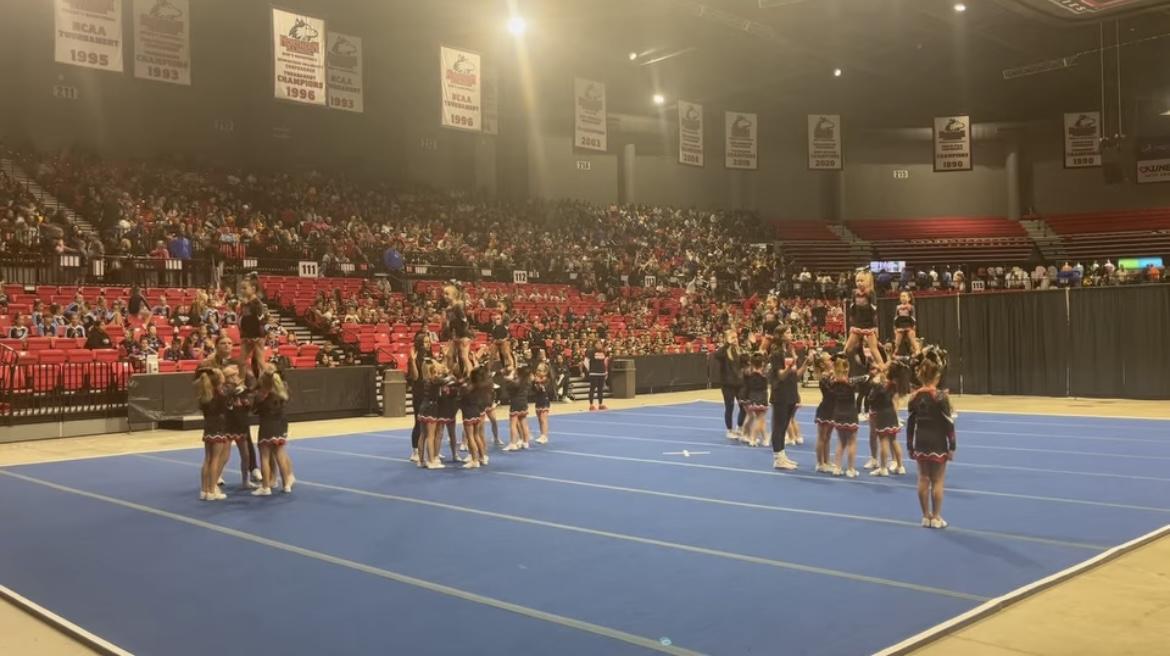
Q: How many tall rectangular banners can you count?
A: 12